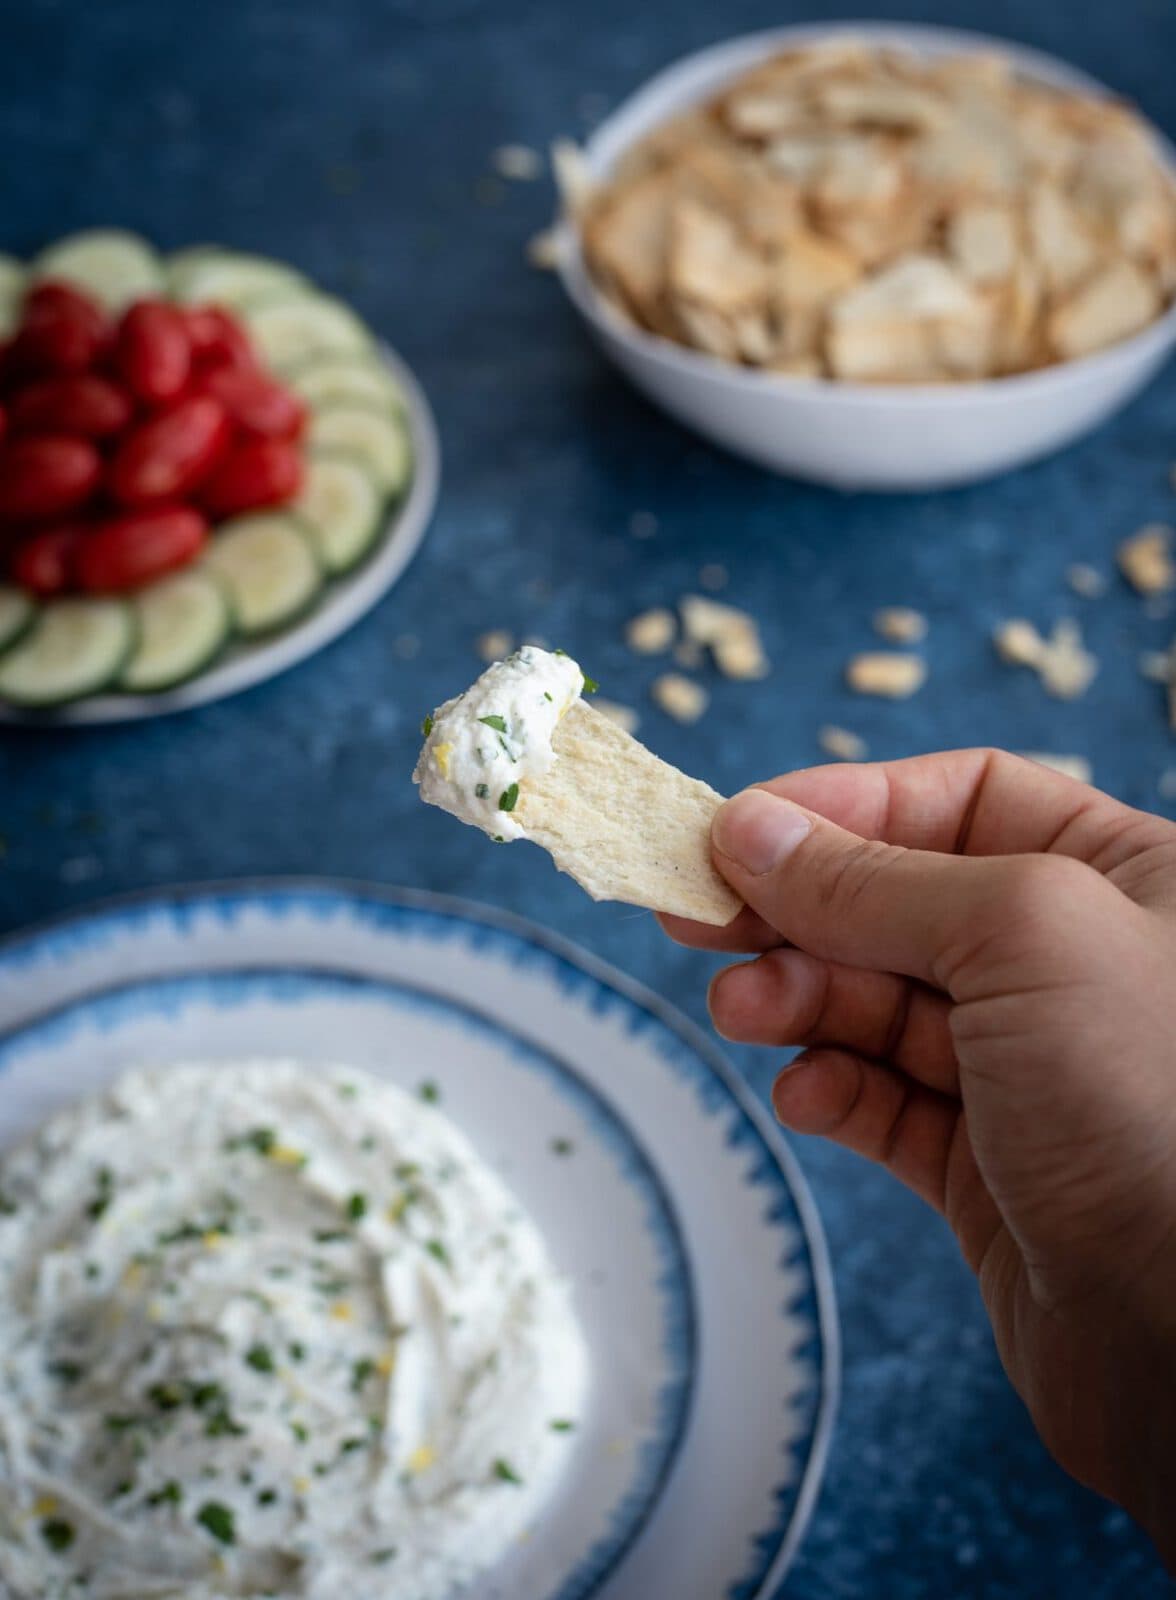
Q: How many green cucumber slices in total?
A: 11